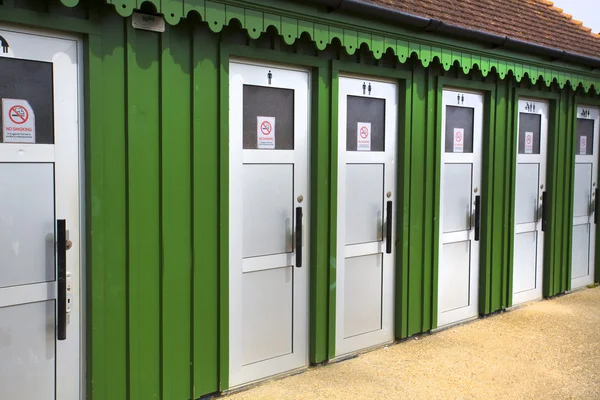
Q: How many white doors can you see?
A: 6